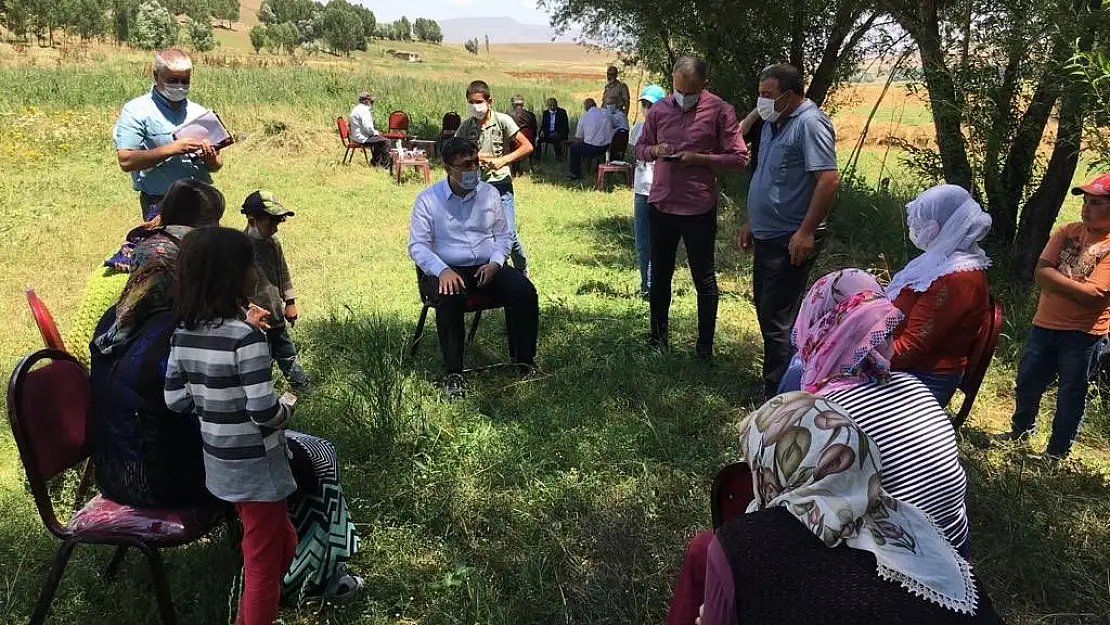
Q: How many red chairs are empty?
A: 2